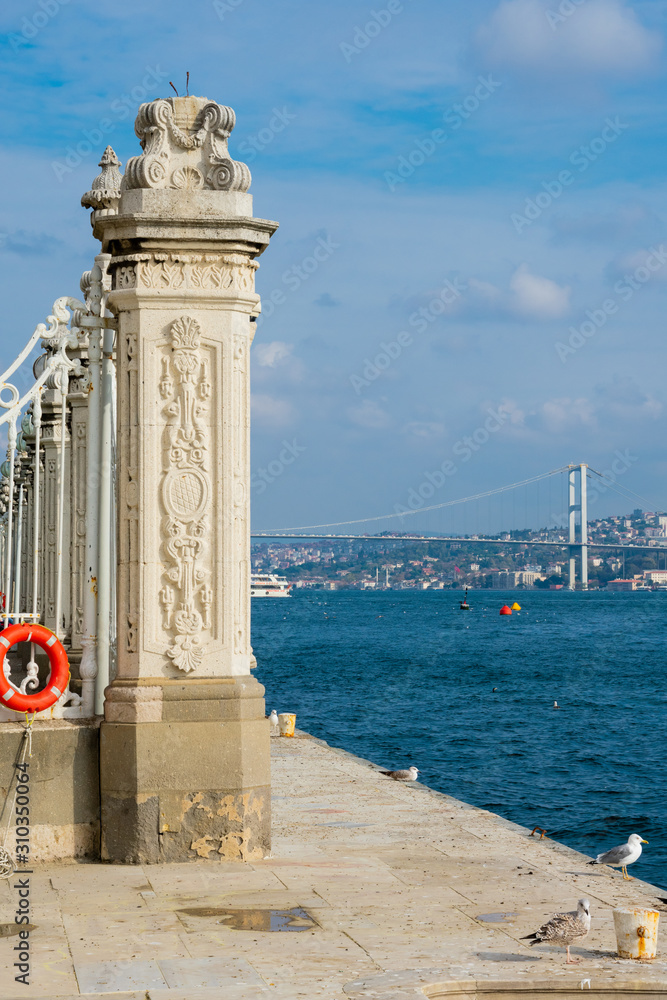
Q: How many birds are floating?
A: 2